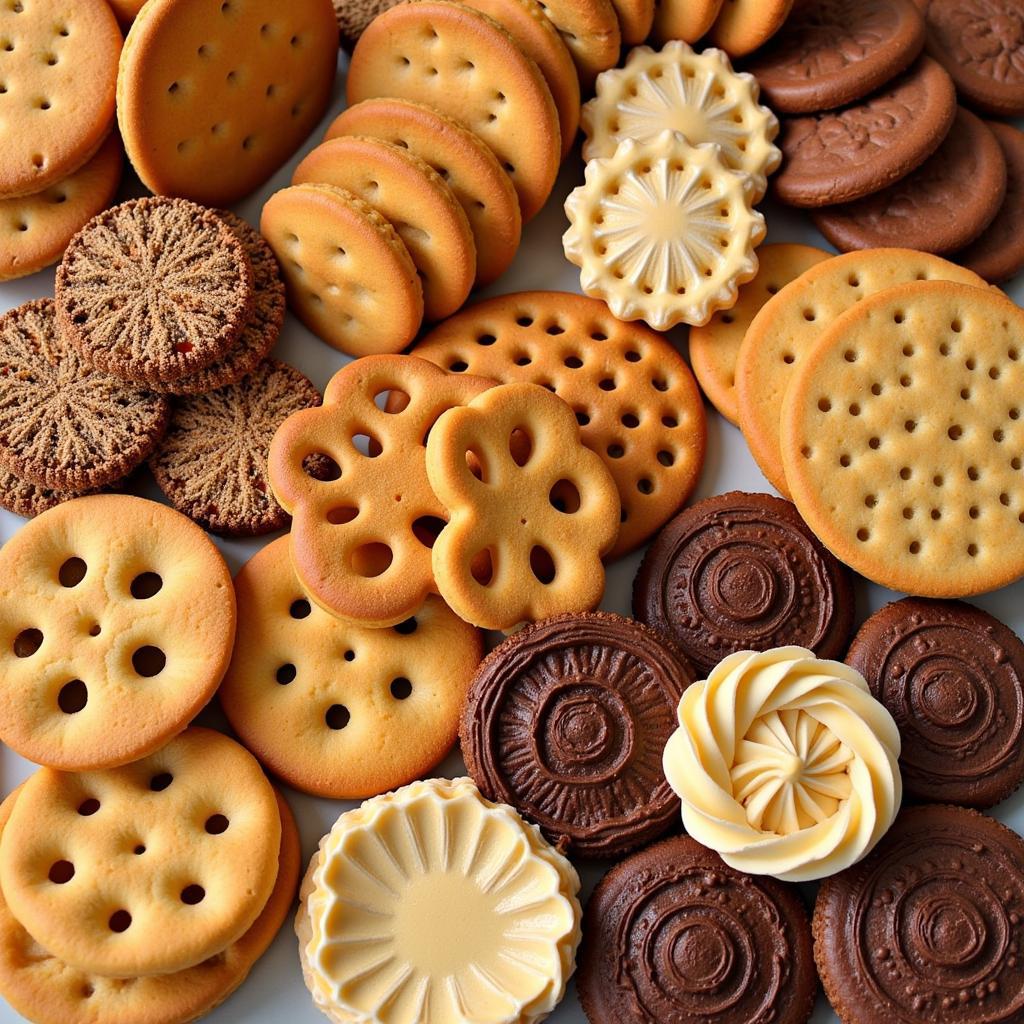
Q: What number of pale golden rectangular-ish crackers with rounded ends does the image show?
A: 0